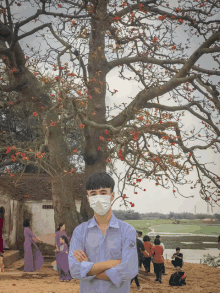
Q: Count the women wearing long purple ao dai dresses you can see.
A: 3